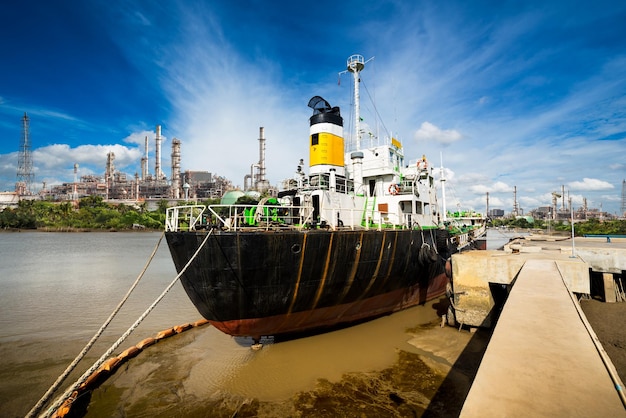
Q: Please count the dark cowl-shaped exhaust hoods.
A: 1